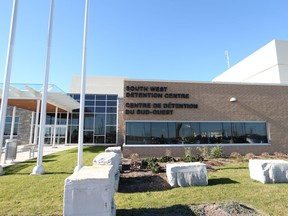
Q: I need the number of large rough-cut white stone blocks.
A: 5